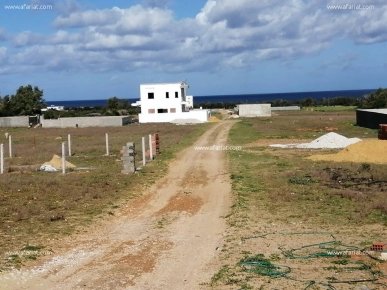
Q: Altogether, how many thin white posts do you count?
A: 7